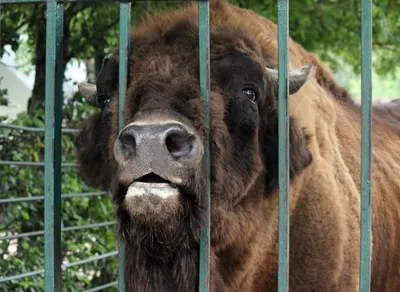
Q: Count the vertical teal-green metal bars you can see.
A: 5